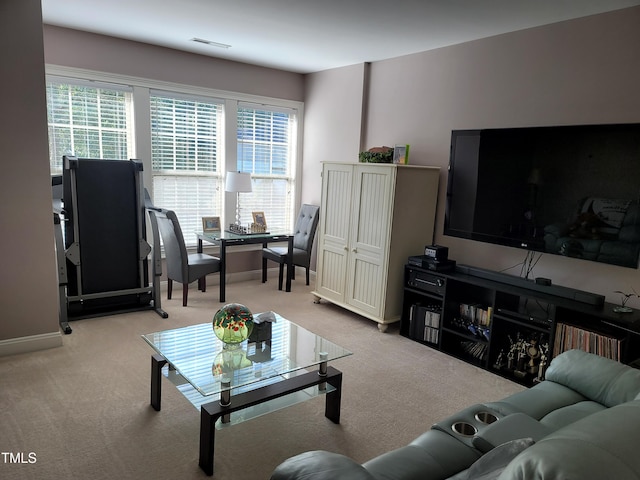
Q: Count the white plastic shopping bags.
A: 0